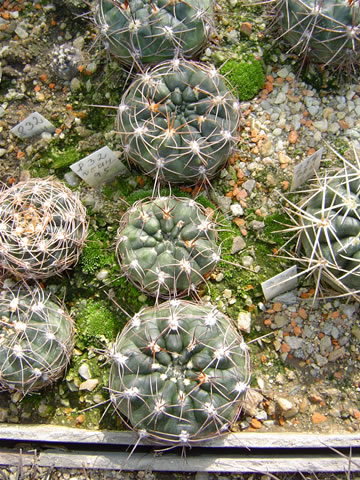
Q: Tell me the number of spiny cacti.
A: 8